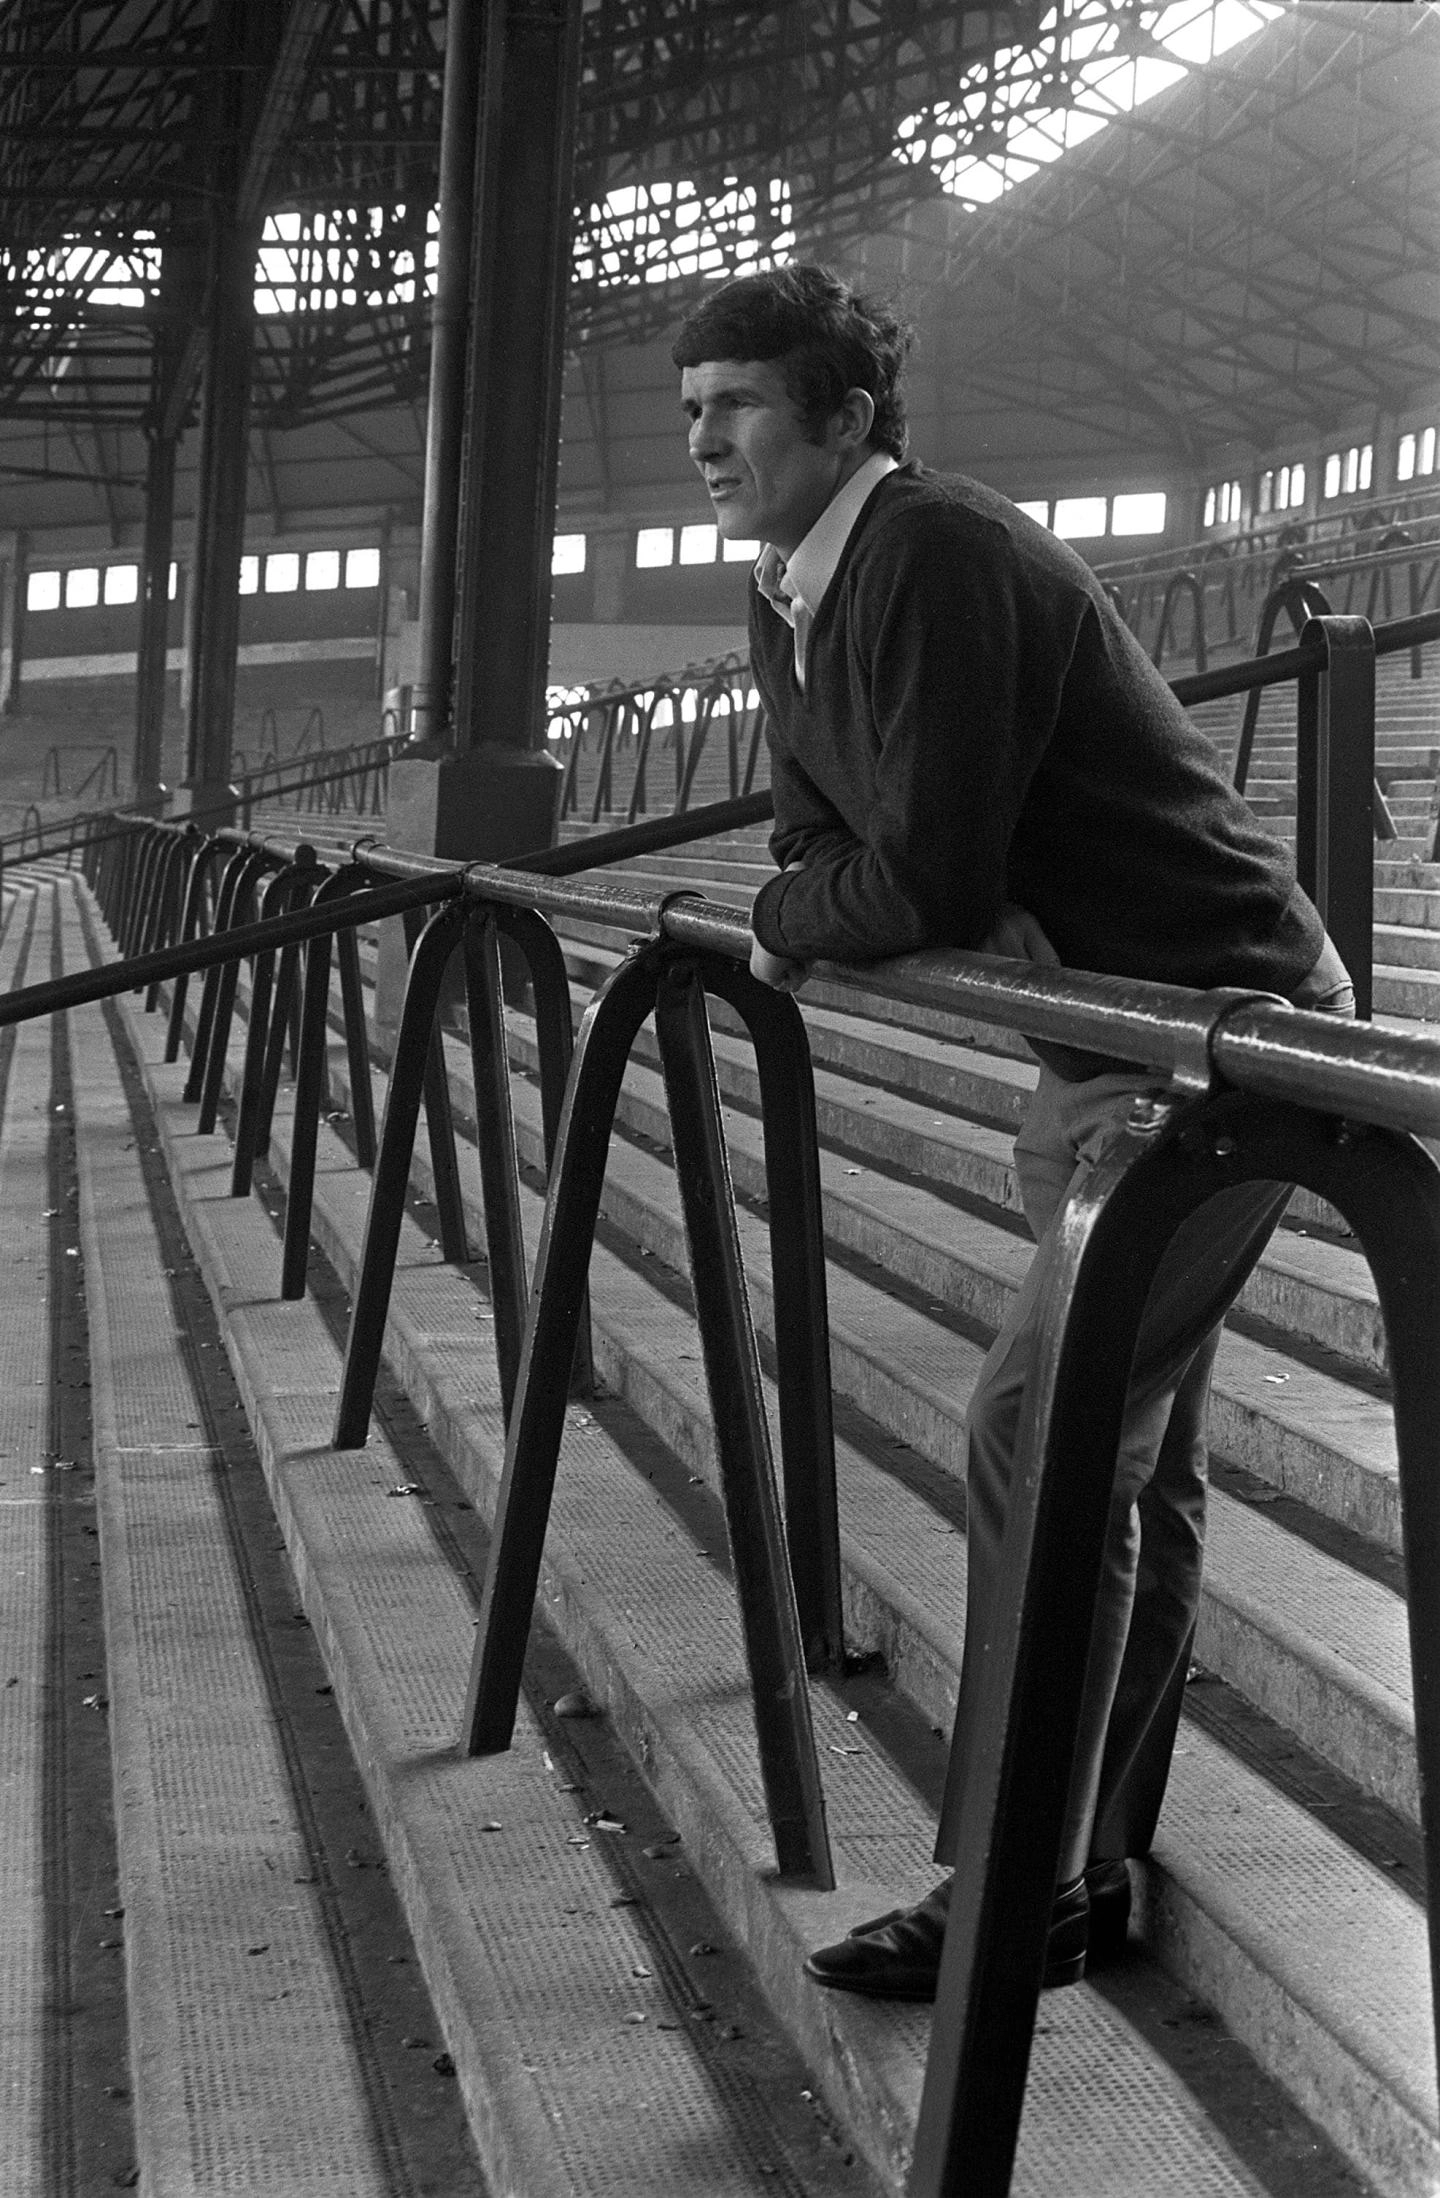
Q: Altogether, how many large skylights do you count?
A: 4